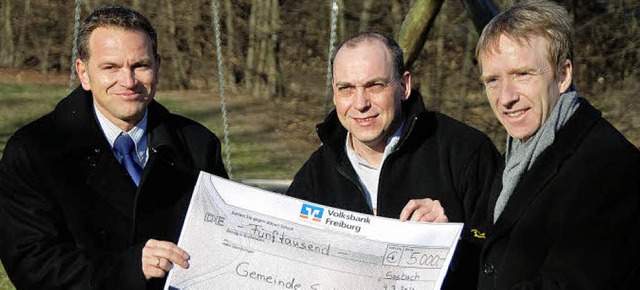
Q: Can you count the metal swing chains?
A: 3